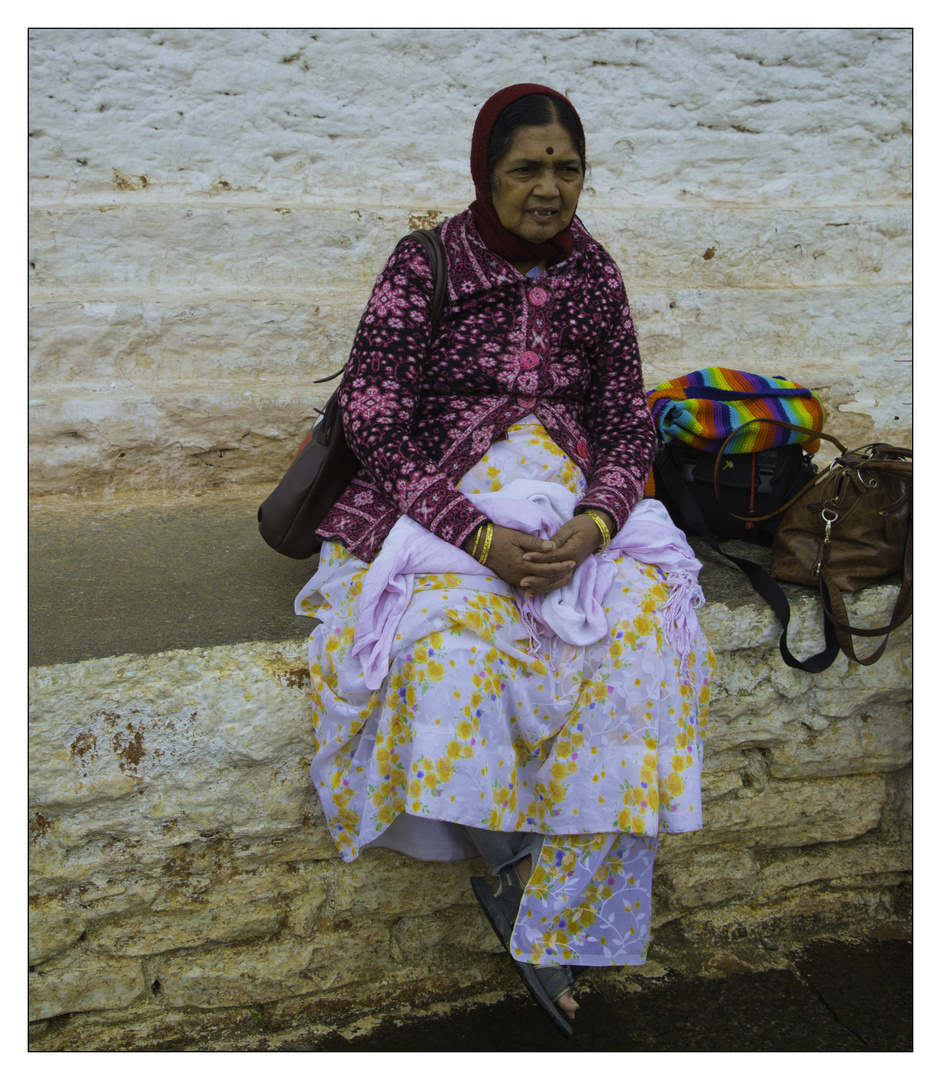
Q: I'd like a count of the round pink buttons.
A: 4